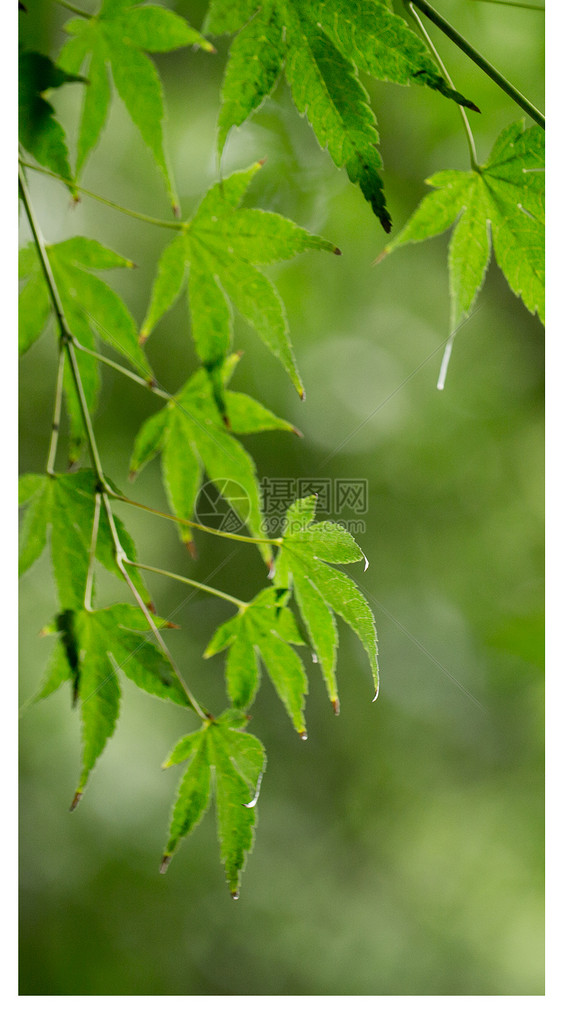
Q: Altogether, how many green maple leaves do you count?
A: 12